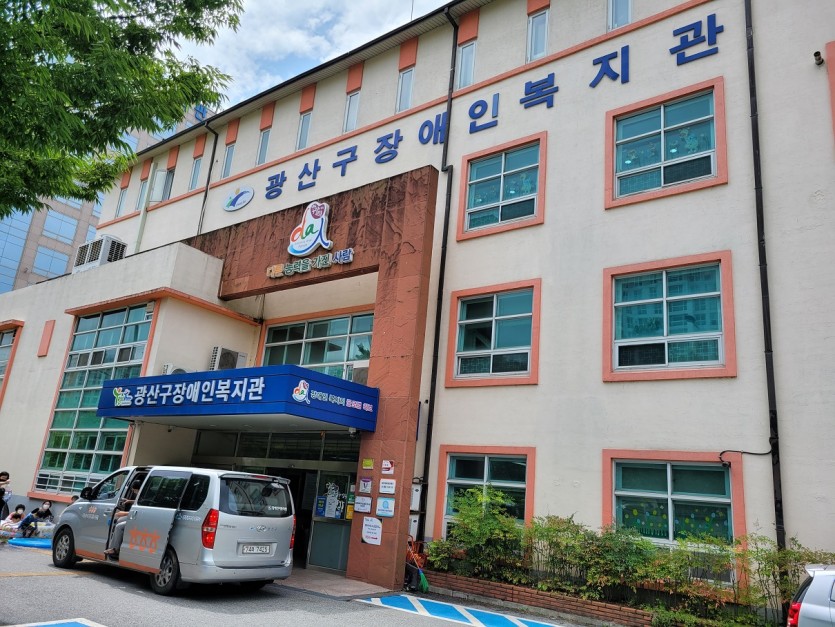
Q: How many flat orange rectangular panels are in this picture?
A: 12